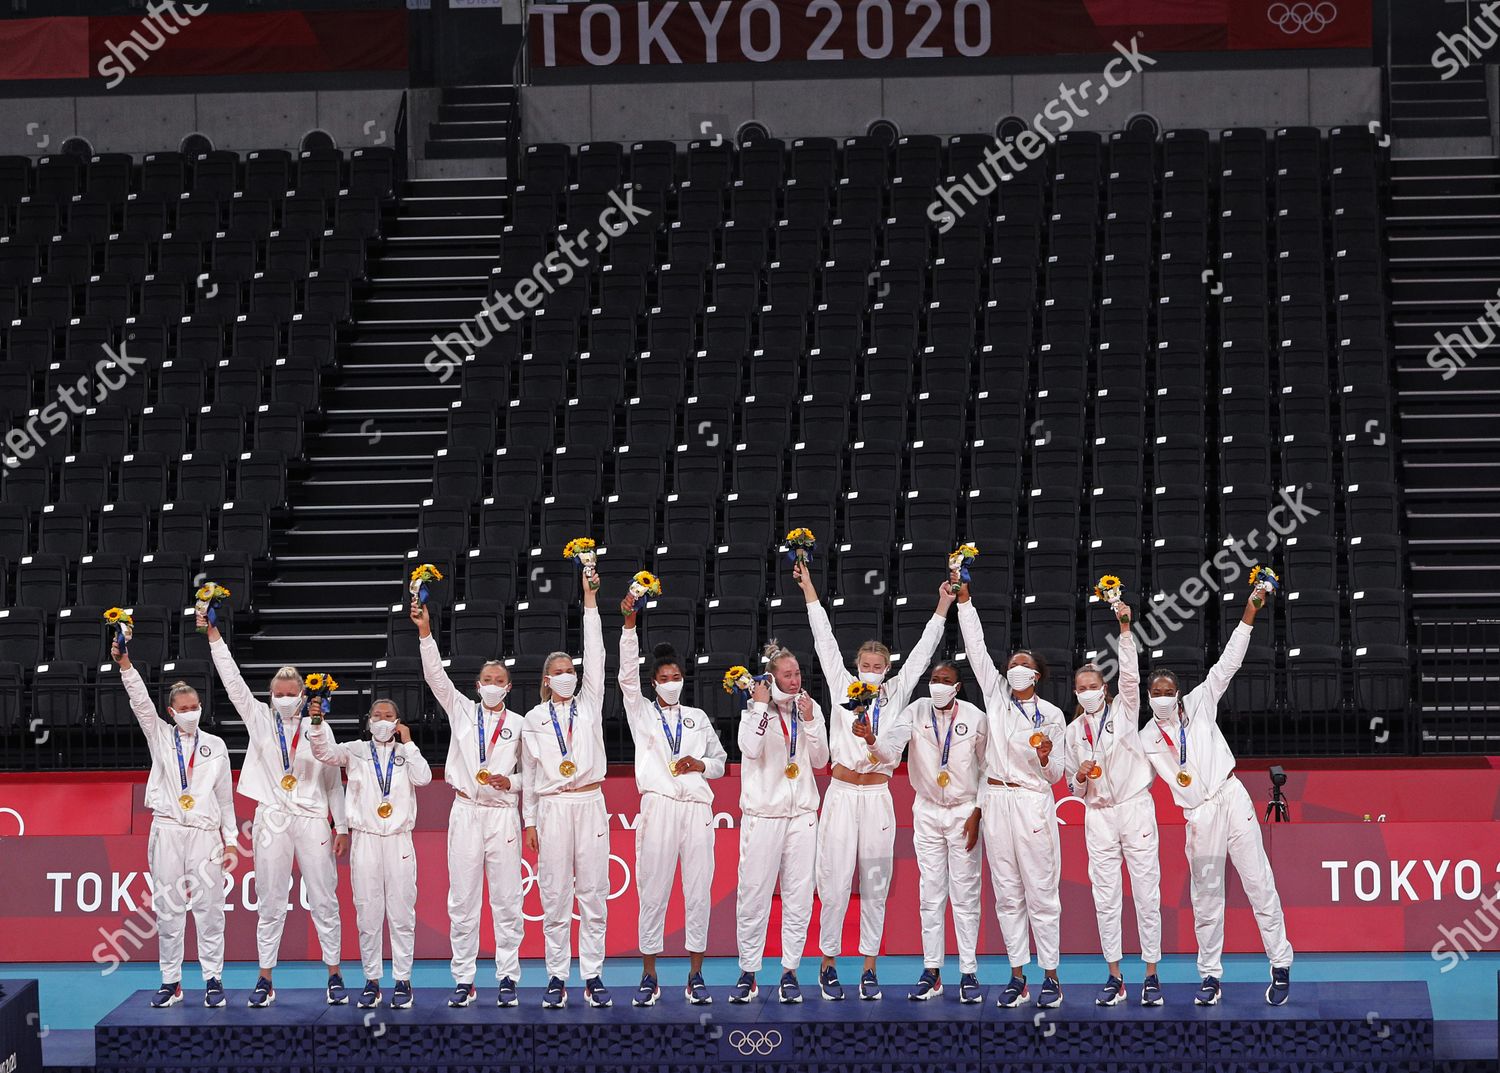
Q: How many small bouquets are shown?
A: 12